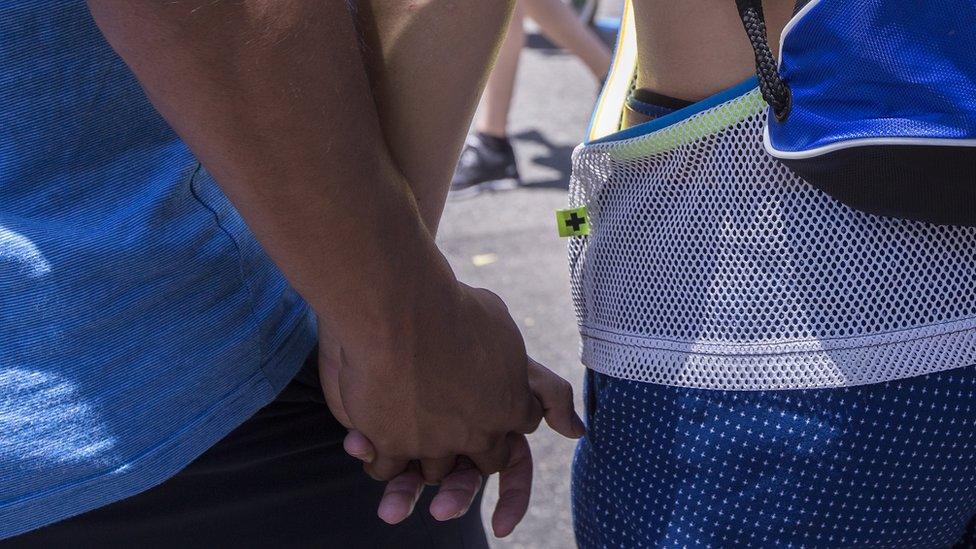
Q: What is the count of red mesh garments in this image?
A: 0